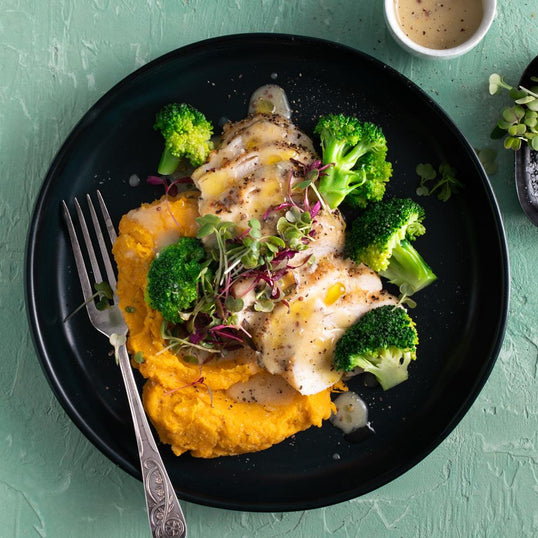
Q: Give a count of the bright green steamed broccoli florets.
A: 5